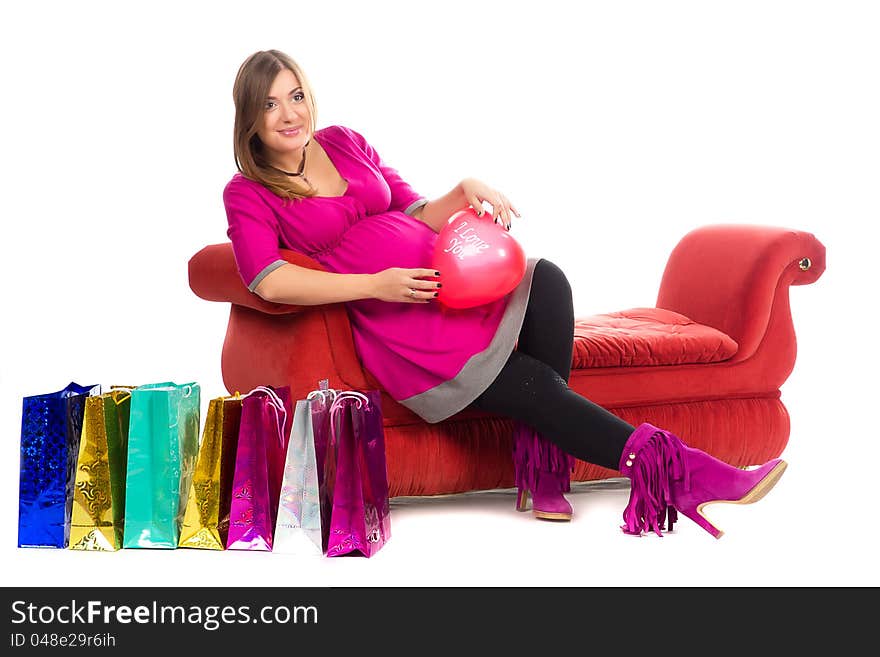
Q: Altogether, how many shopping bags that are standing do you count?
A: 7